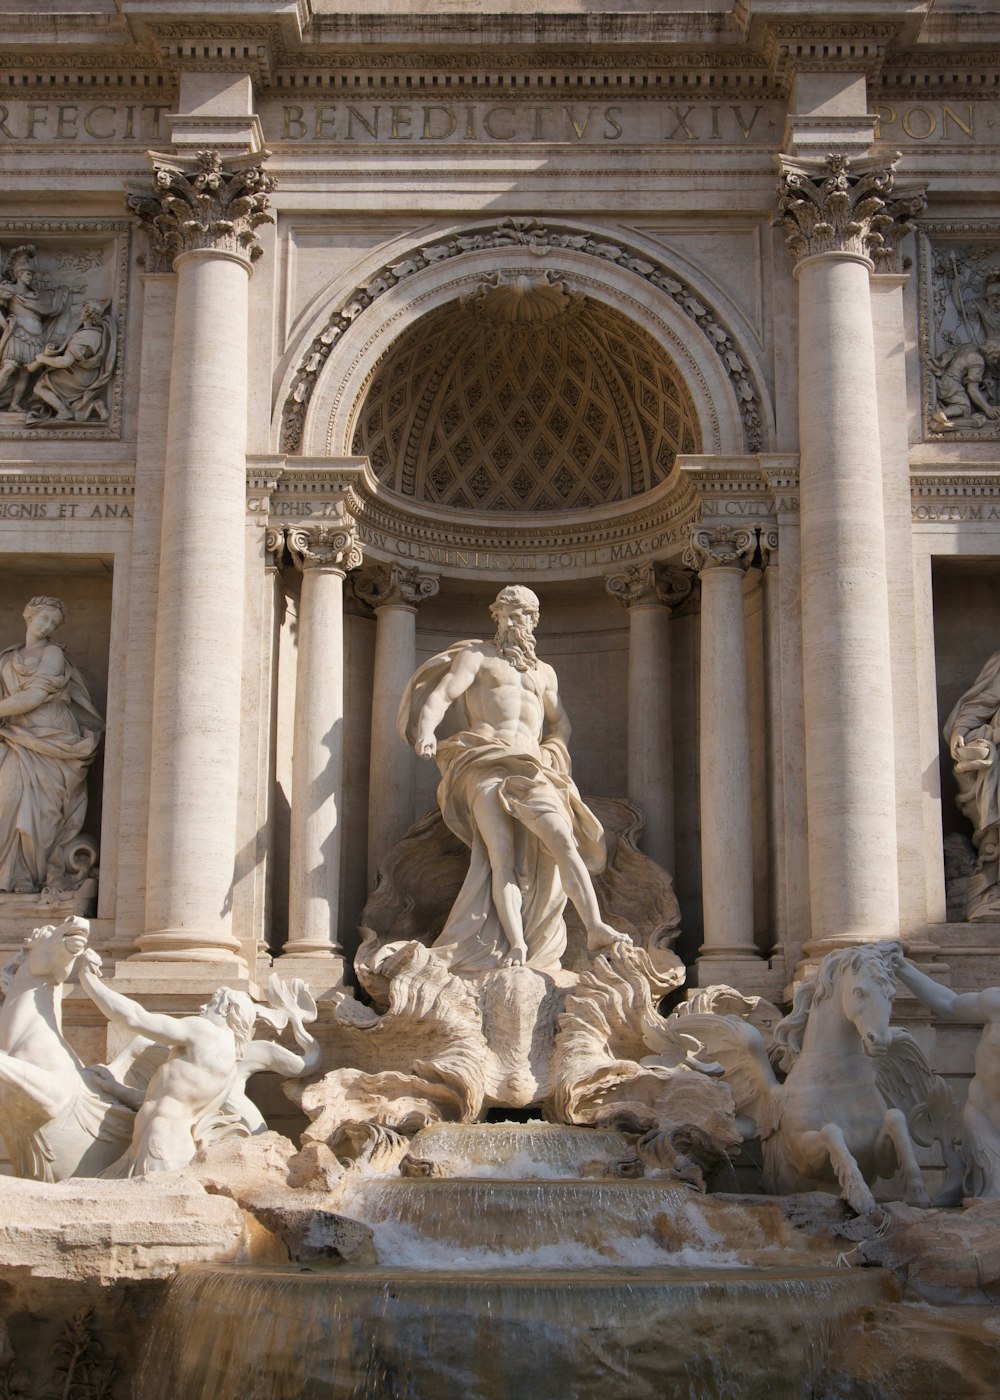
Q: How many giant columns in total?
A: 2